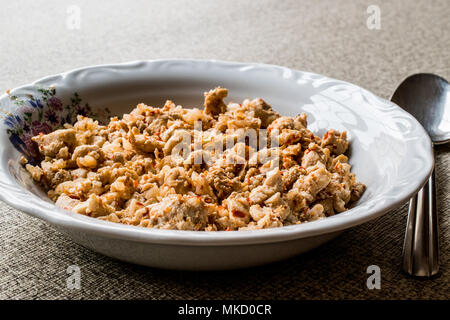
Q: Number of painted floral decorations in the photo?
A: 1